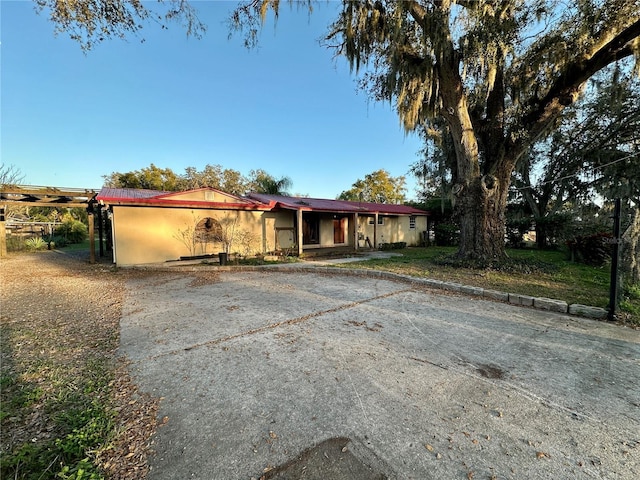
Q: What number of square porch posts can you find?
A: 3